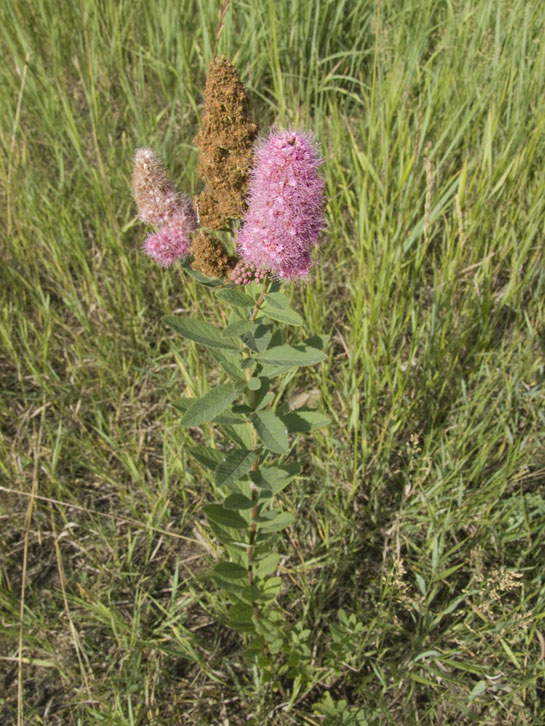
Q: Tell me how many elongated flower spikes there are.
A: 3